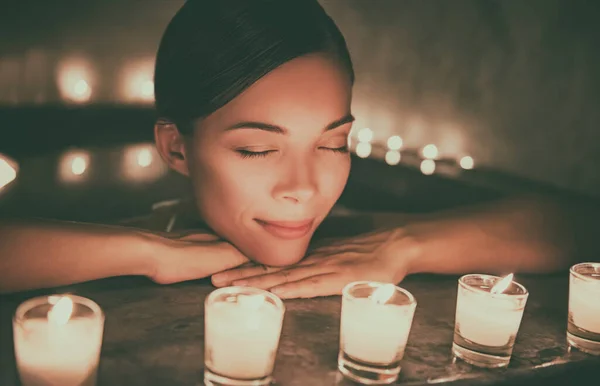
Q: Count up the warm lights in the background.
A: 12